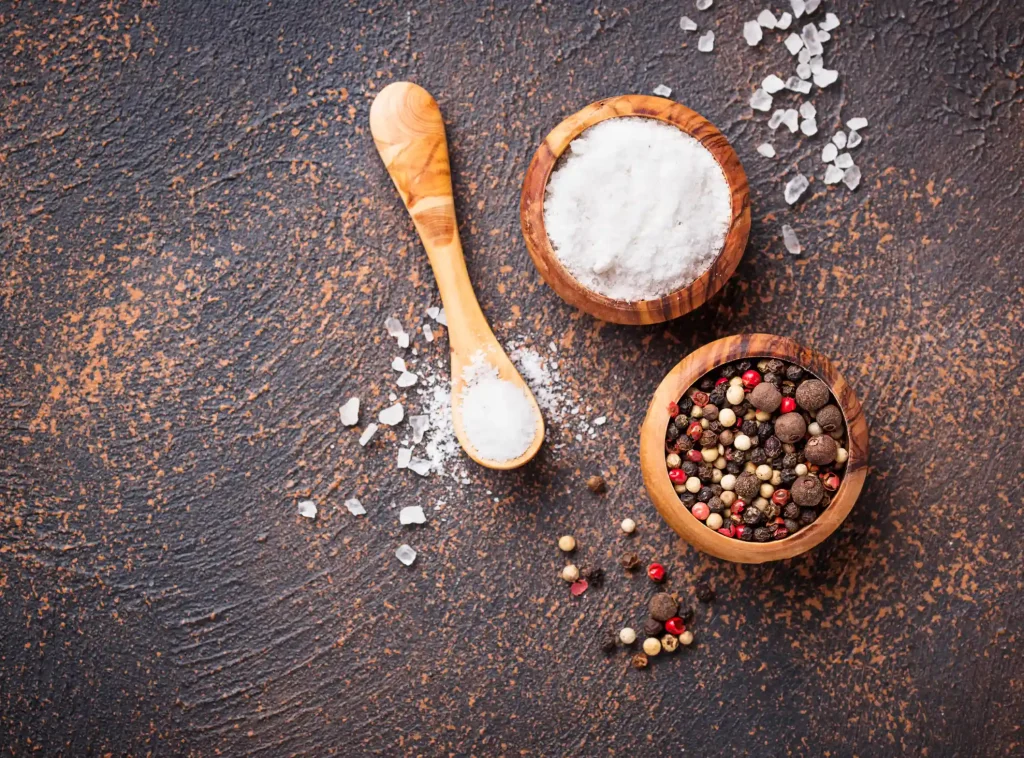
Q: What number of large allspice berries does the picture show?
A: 8